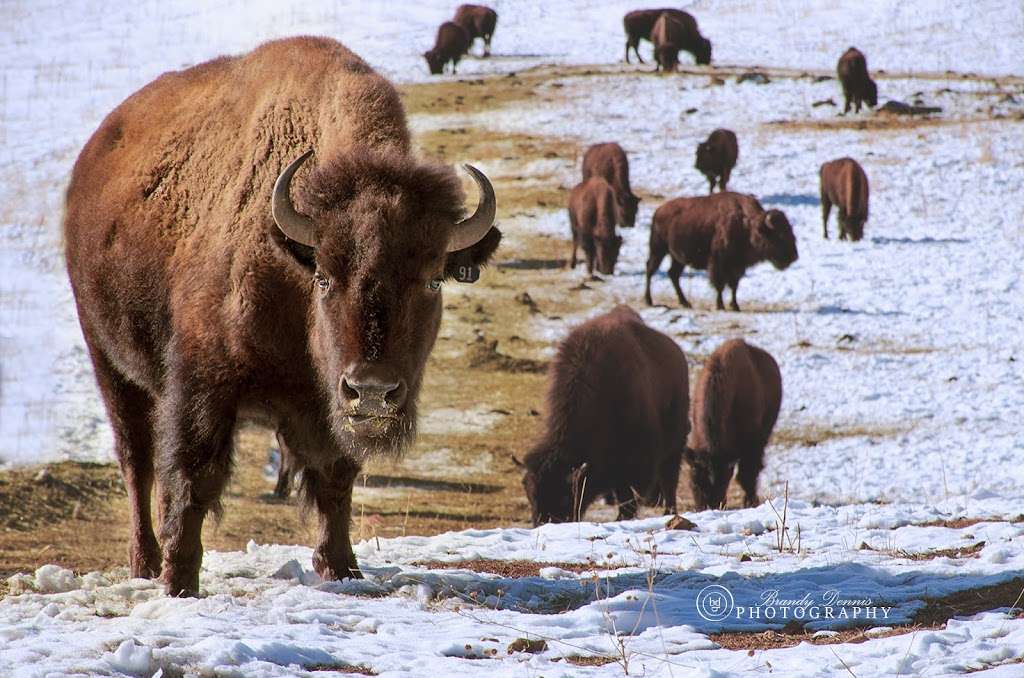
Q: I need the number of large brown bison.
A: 13